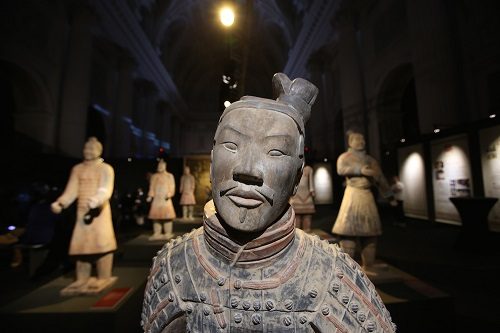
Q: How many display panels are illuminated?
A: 4